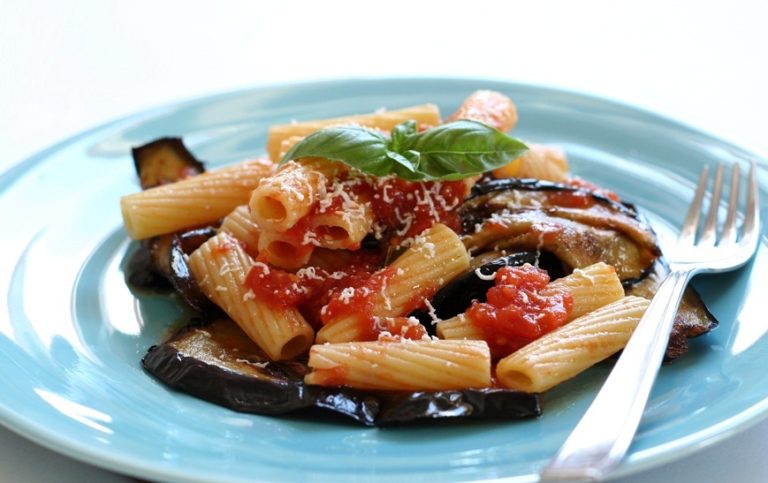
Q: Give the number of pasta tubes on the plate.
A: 13